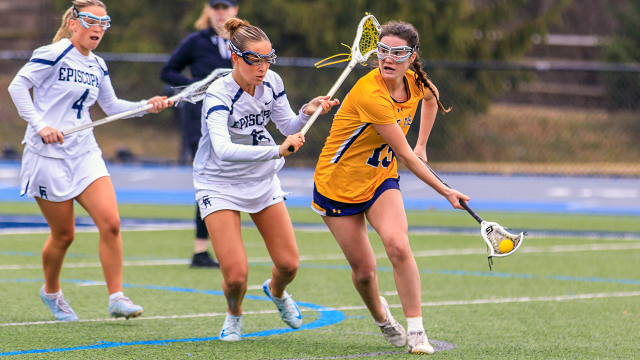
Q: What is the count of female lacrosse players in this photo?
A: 3